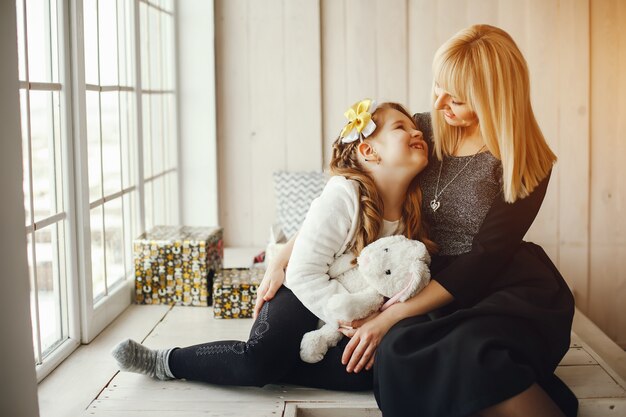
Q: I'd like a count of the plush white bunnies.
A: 1